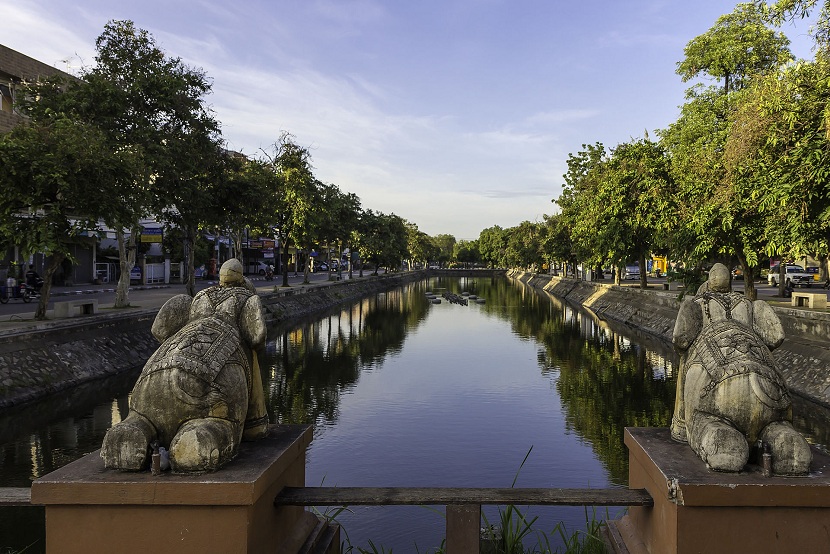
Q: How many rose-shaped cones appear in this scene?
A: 0